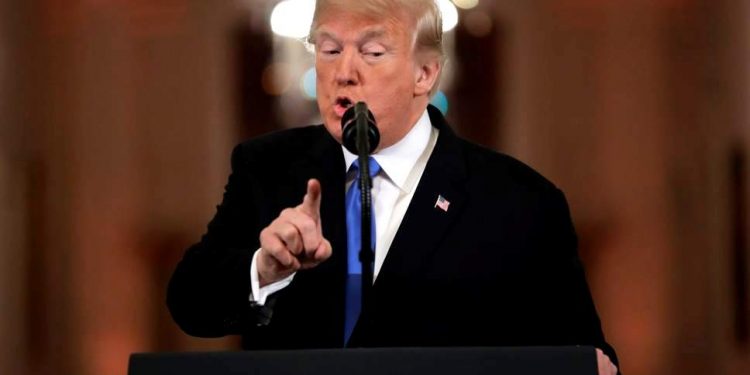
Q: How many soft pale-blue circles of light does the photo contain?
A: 2